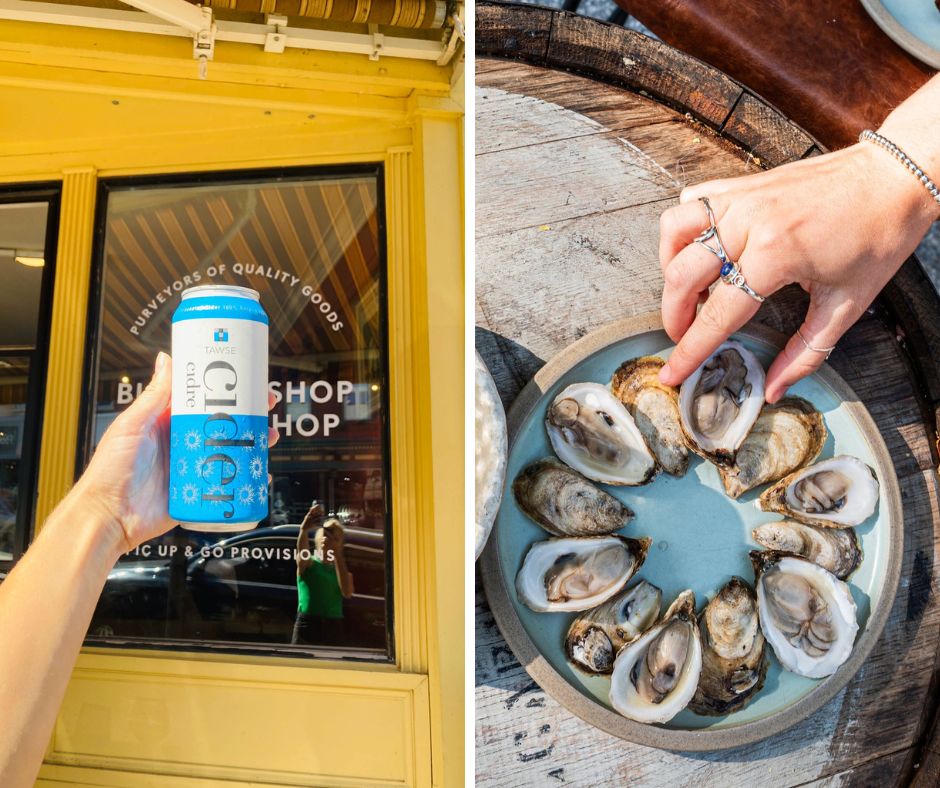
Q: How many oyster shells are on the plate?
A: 12